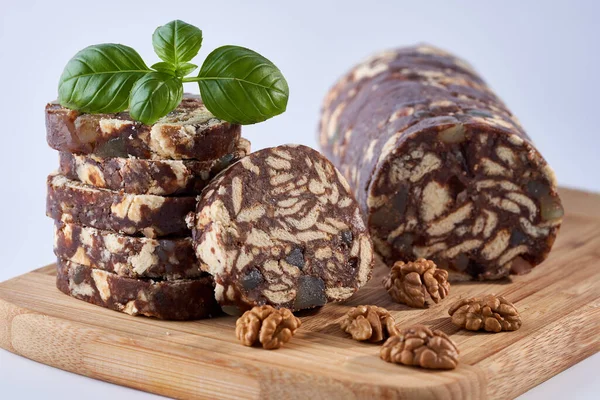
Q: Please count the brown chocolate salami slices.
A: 6